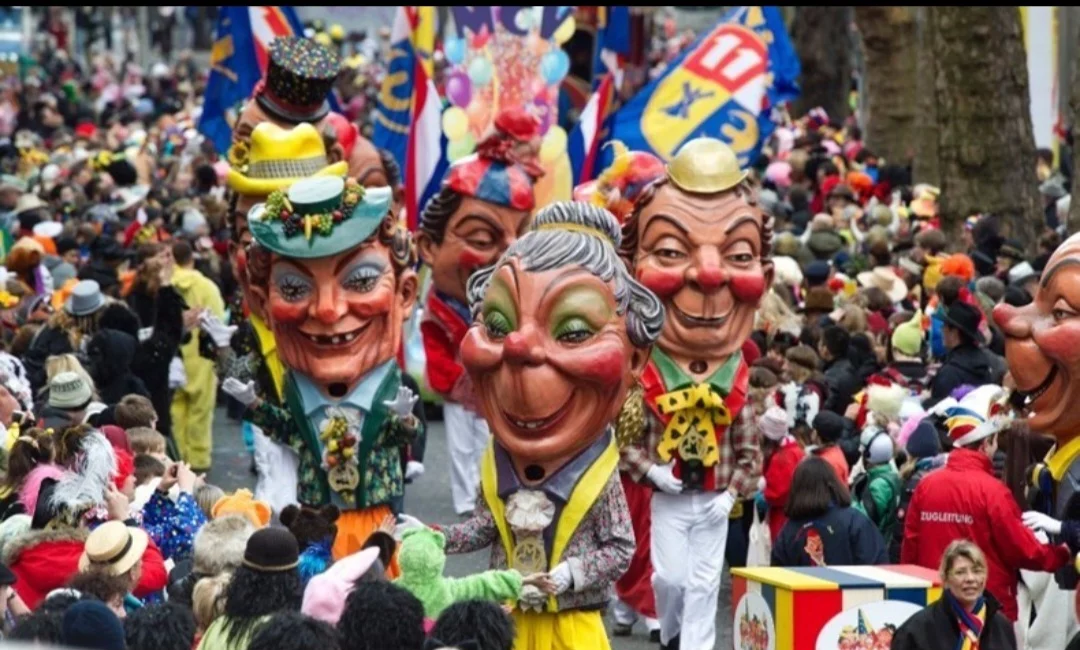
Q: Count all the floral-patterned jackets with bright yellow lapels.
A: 1